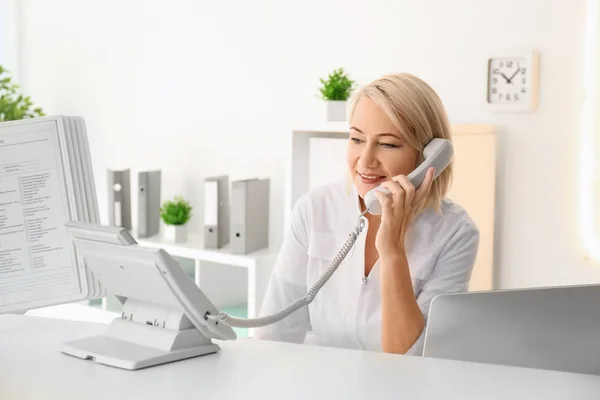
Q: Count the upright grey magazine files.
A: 4